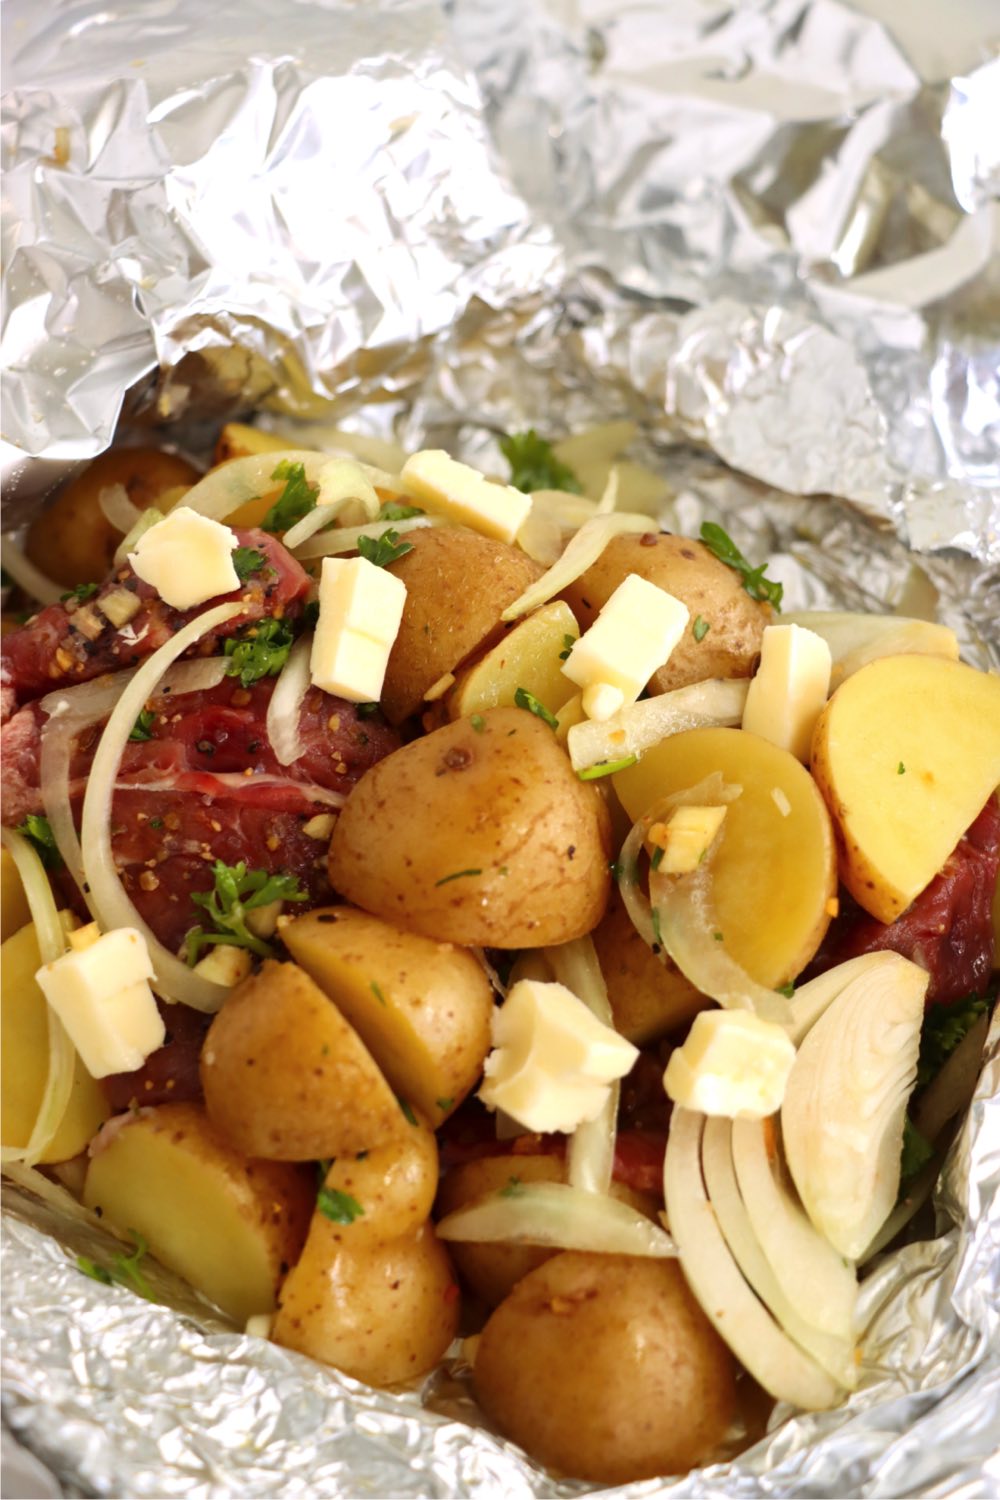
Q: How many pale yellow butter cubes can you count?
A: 8